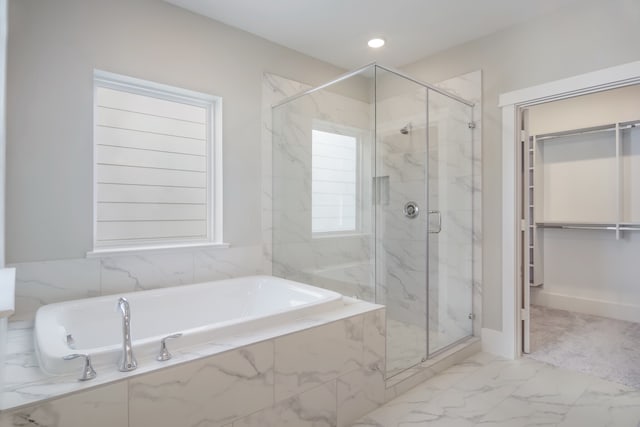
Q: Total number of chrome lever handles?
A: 2